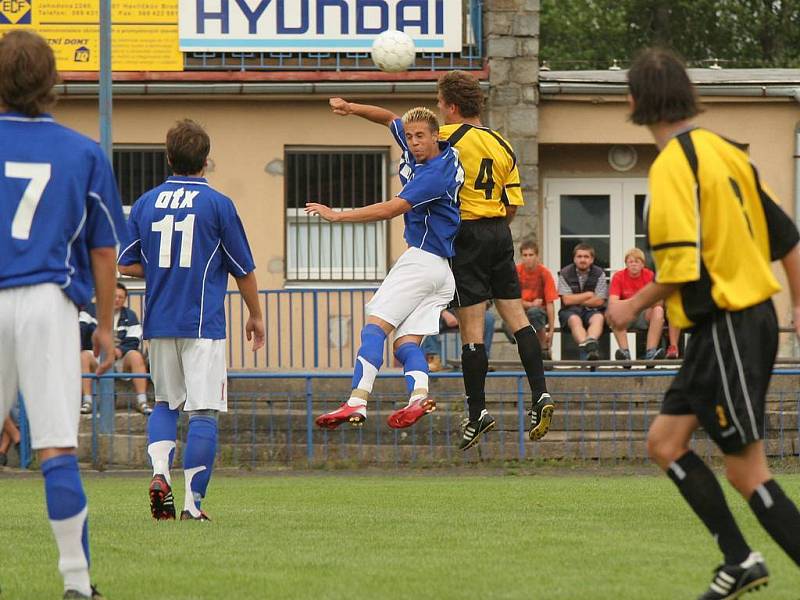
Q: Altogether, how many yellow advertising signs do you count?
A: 1